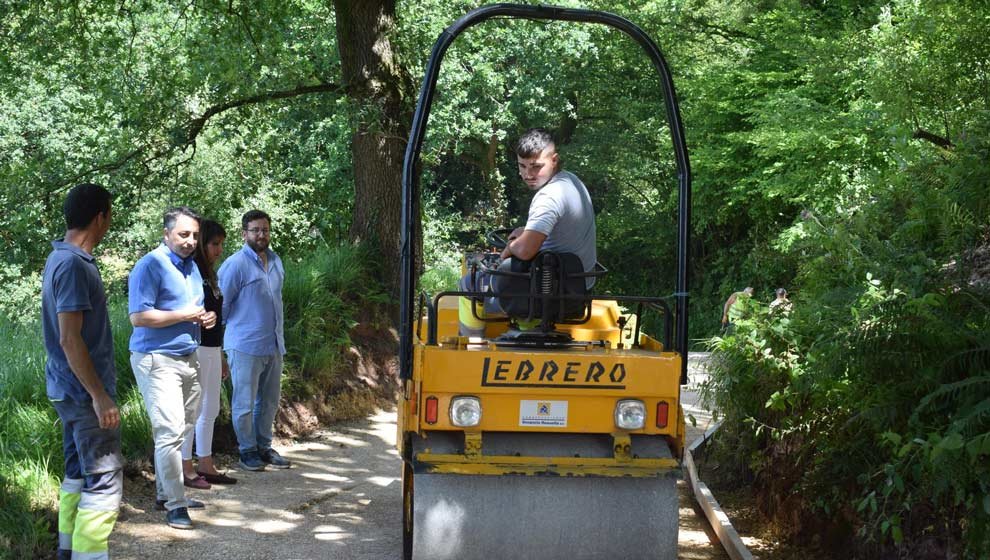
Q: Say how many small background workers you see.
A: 2